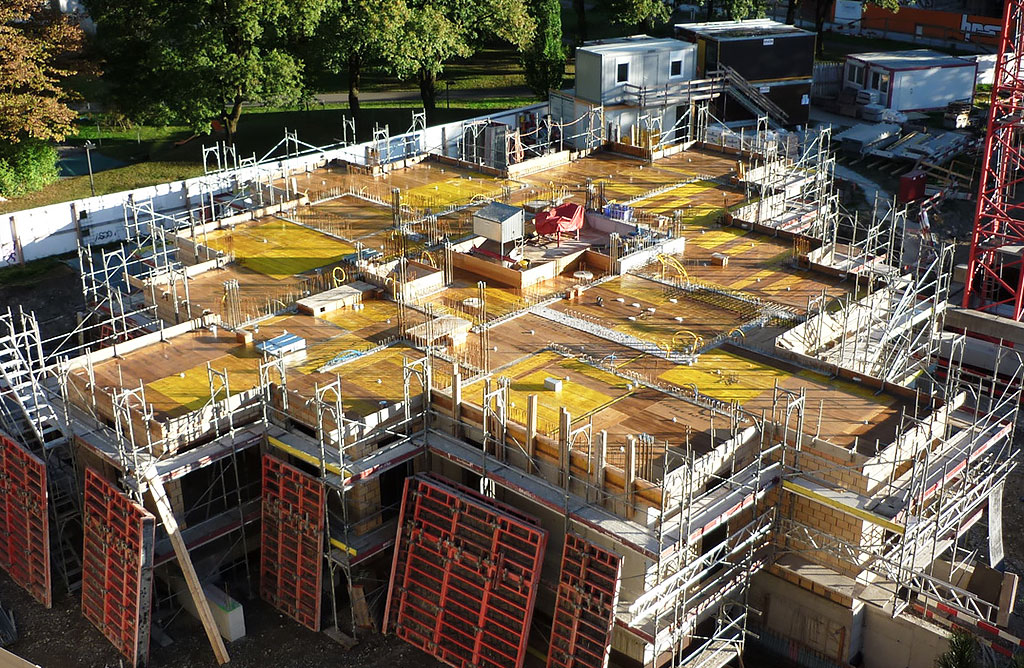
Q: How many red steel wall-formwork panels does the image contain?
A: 5